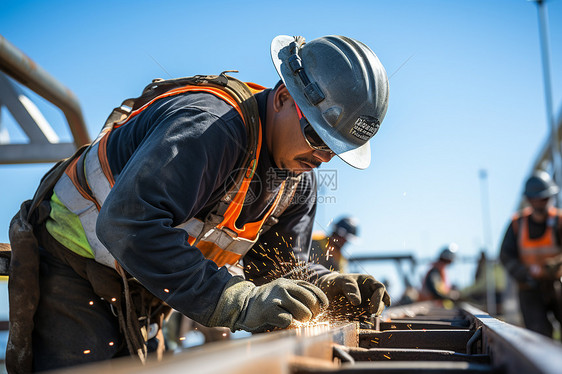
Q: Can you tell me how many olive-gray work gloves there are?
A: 2